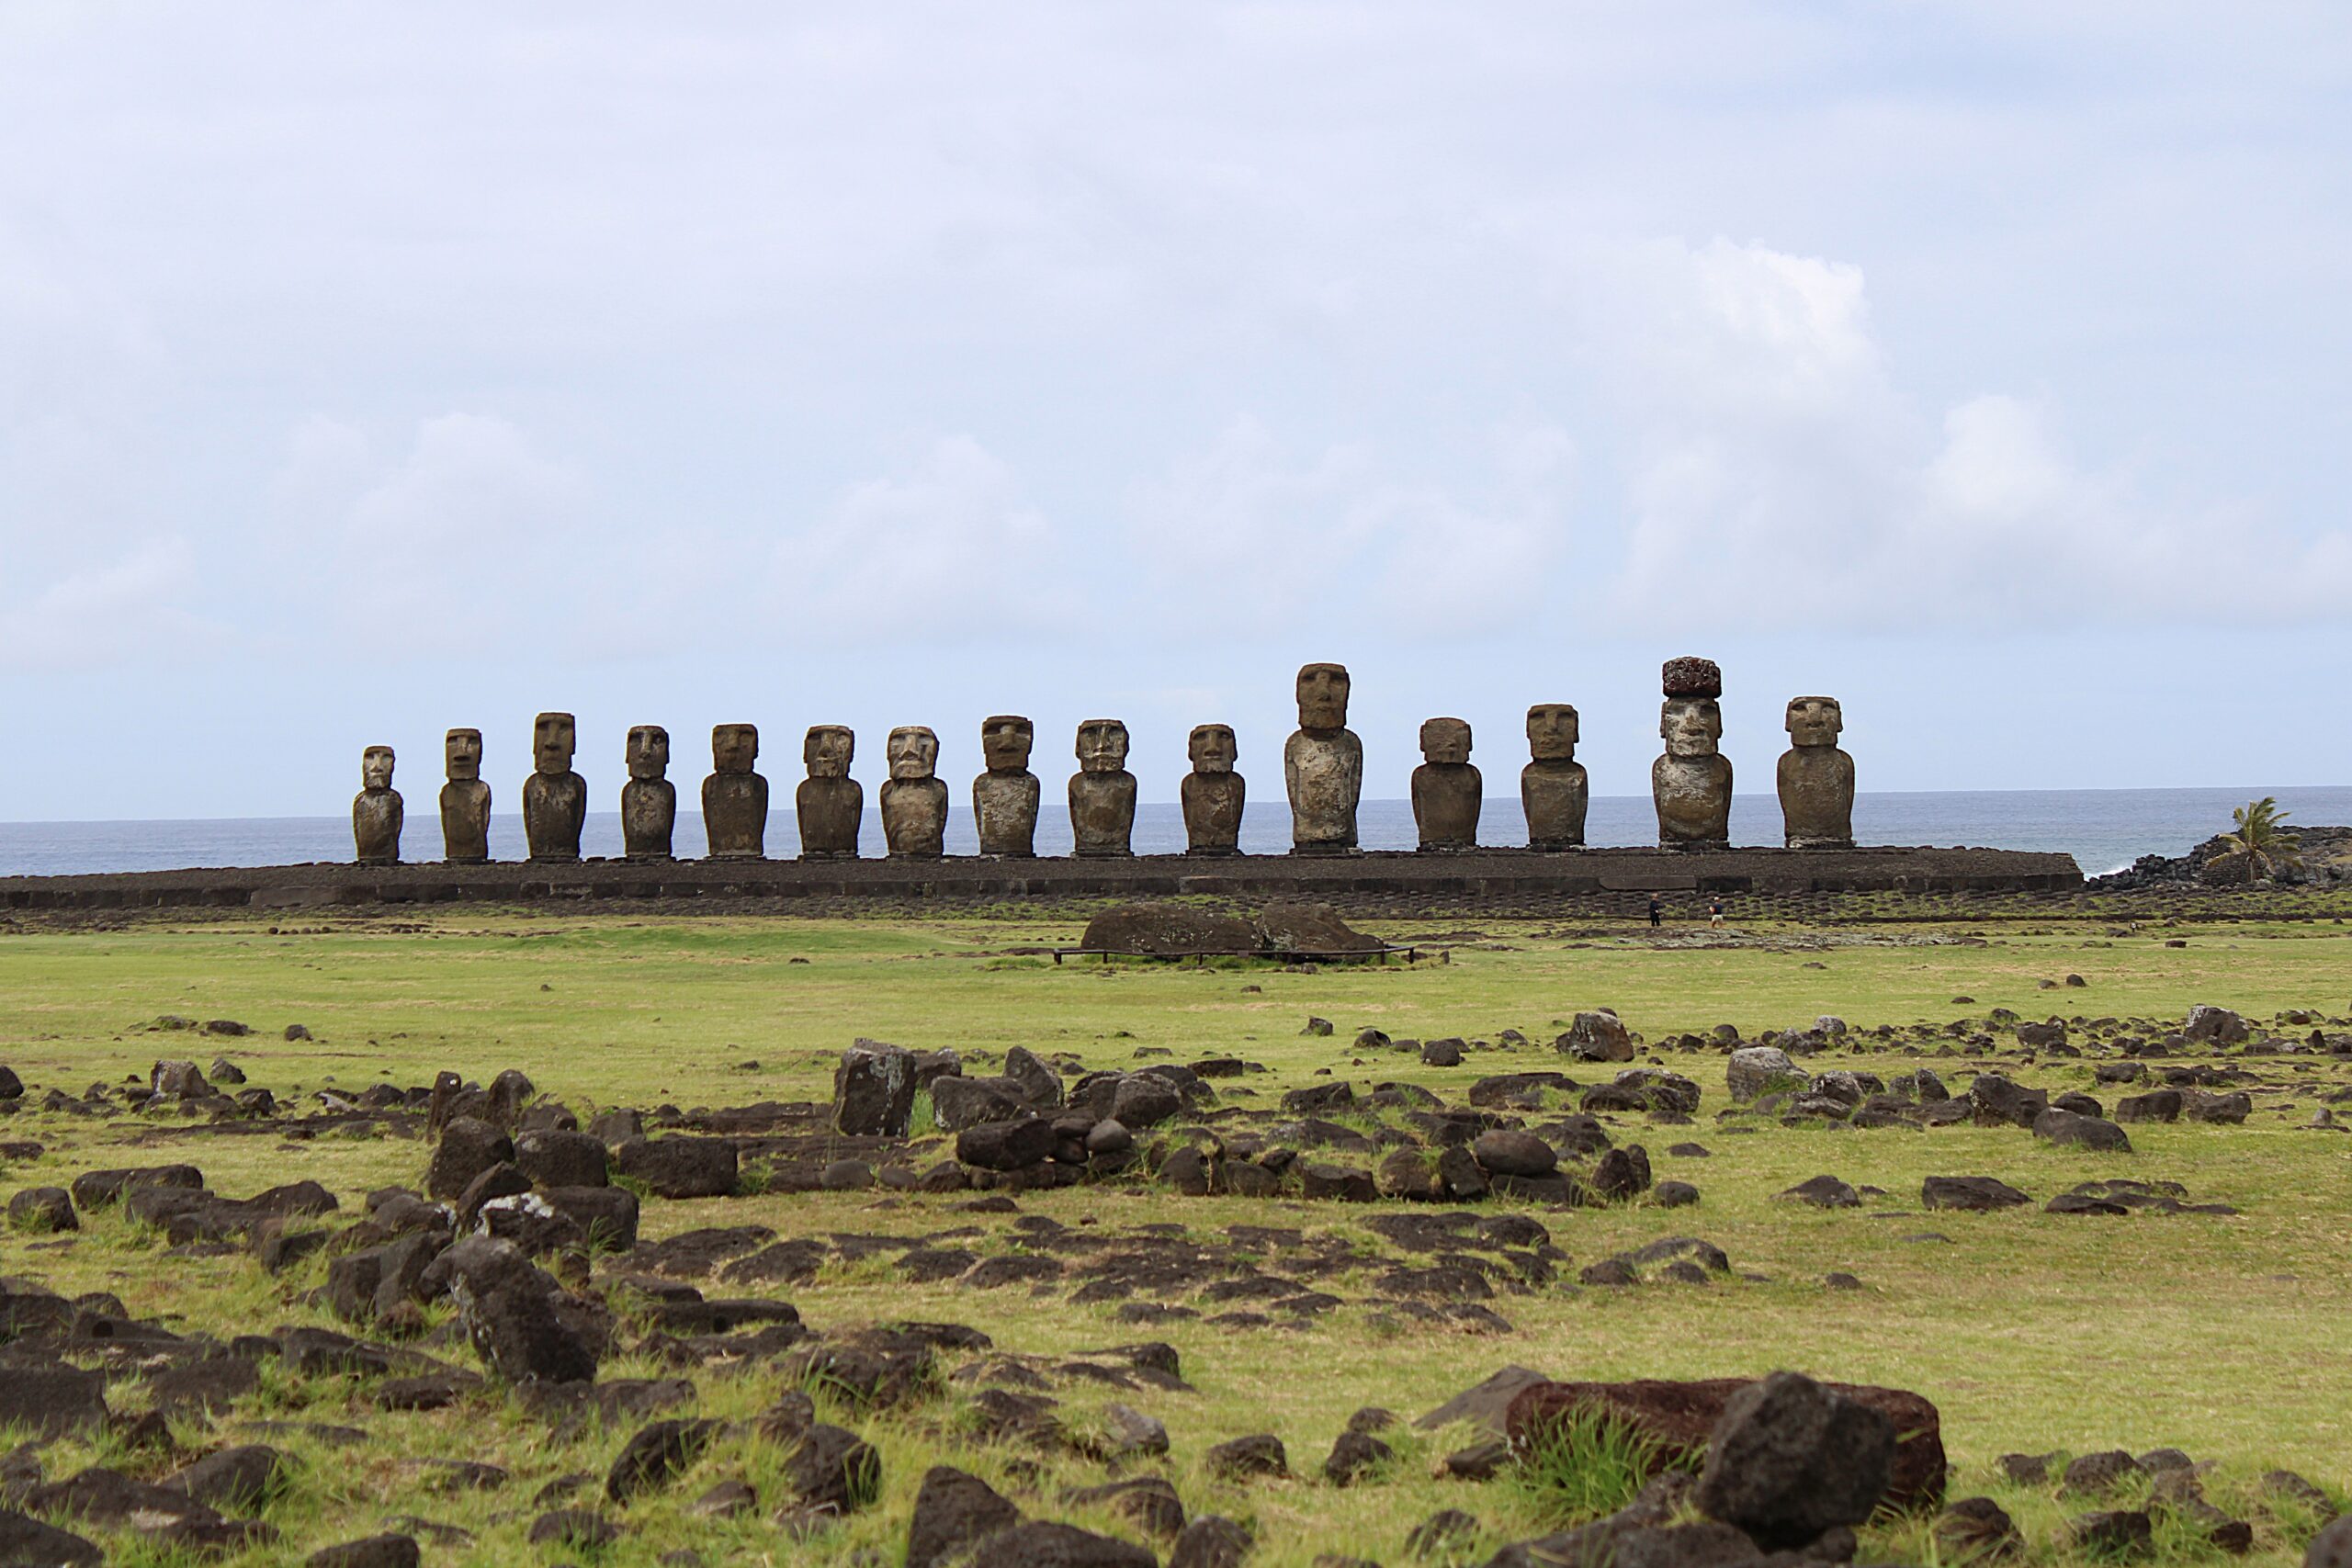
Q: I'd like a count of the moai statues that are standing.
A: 15